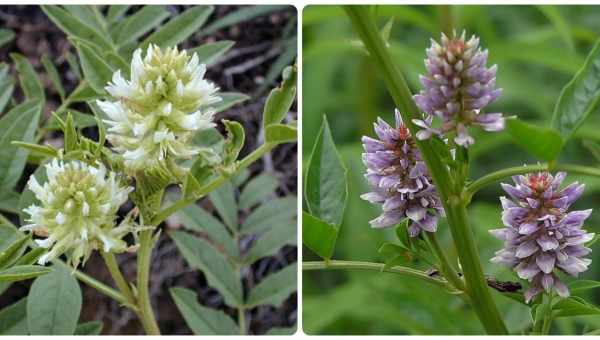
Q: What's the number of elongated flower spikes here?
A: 5